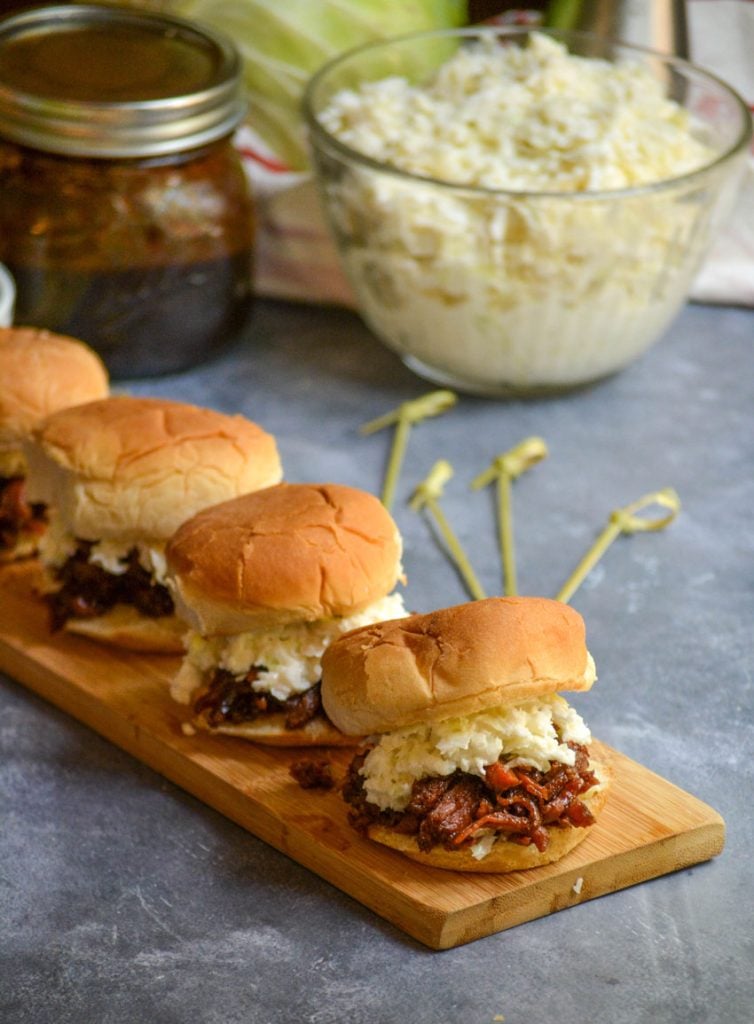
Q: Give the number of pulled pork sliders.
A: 4